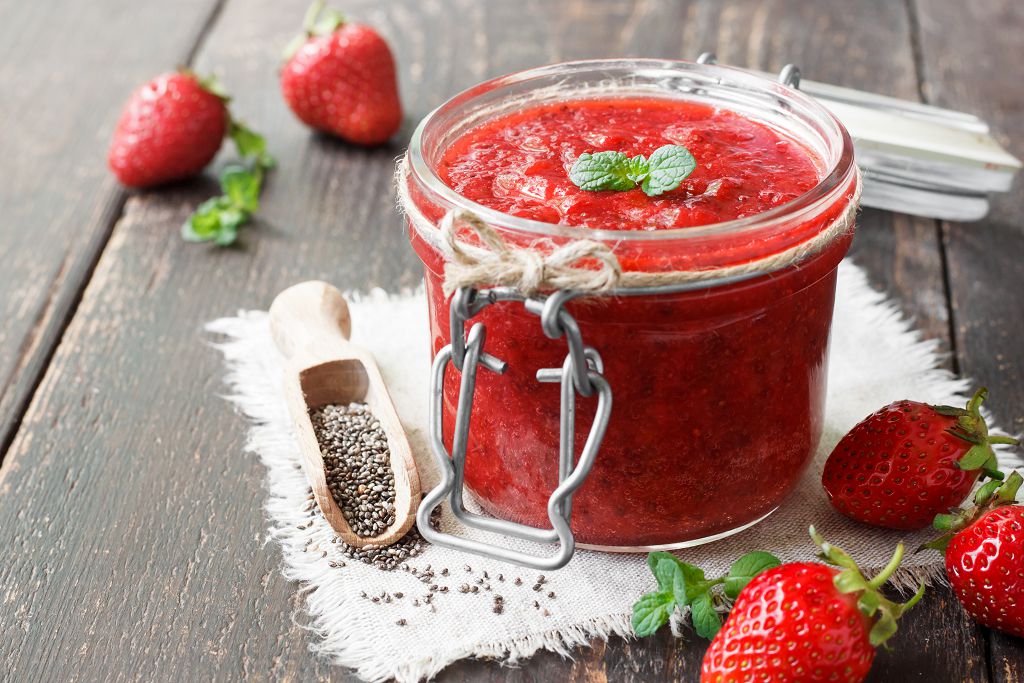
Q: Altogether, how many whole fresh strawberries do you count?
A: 5